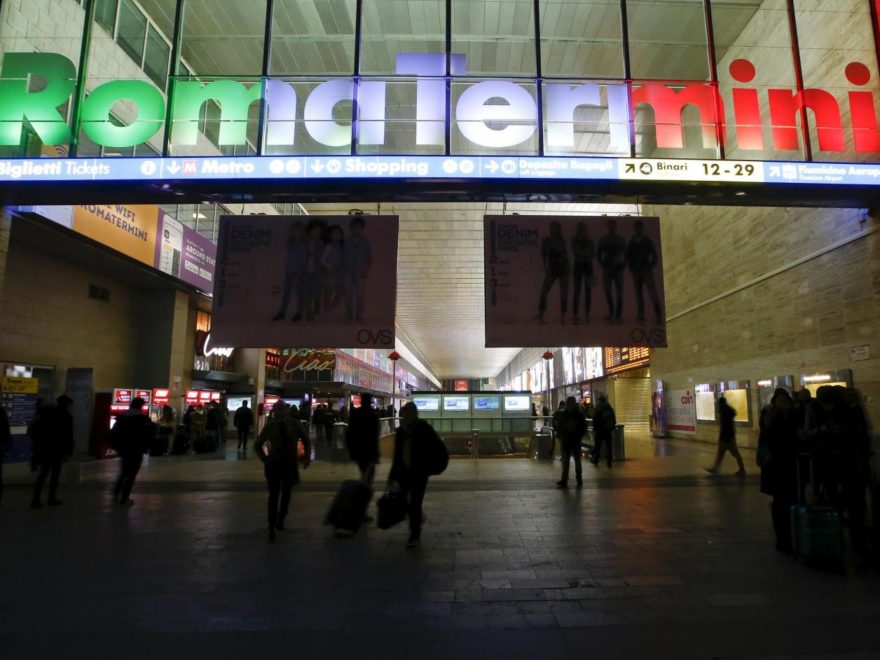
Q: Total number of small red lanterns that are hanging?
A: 2